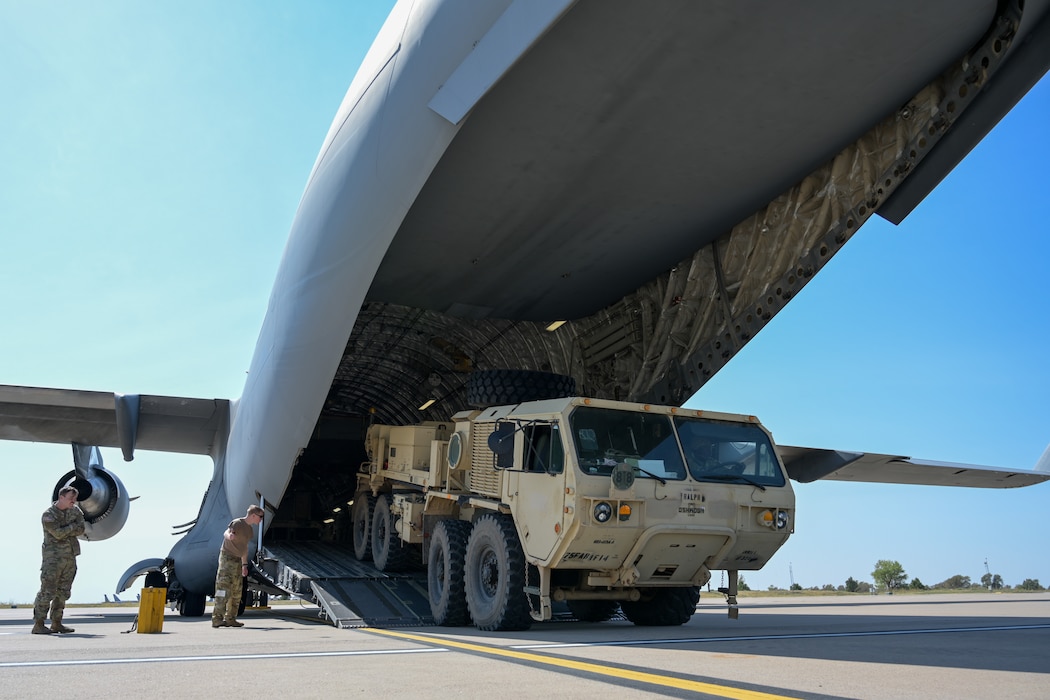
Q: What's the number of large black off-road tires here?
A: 7